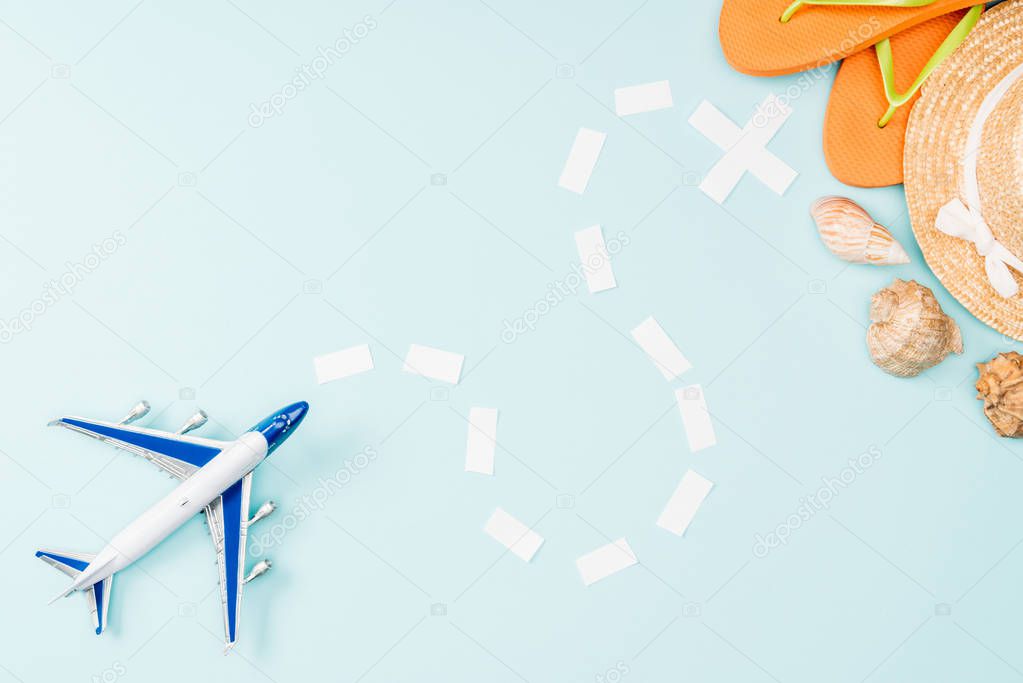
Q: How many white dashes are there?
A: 11